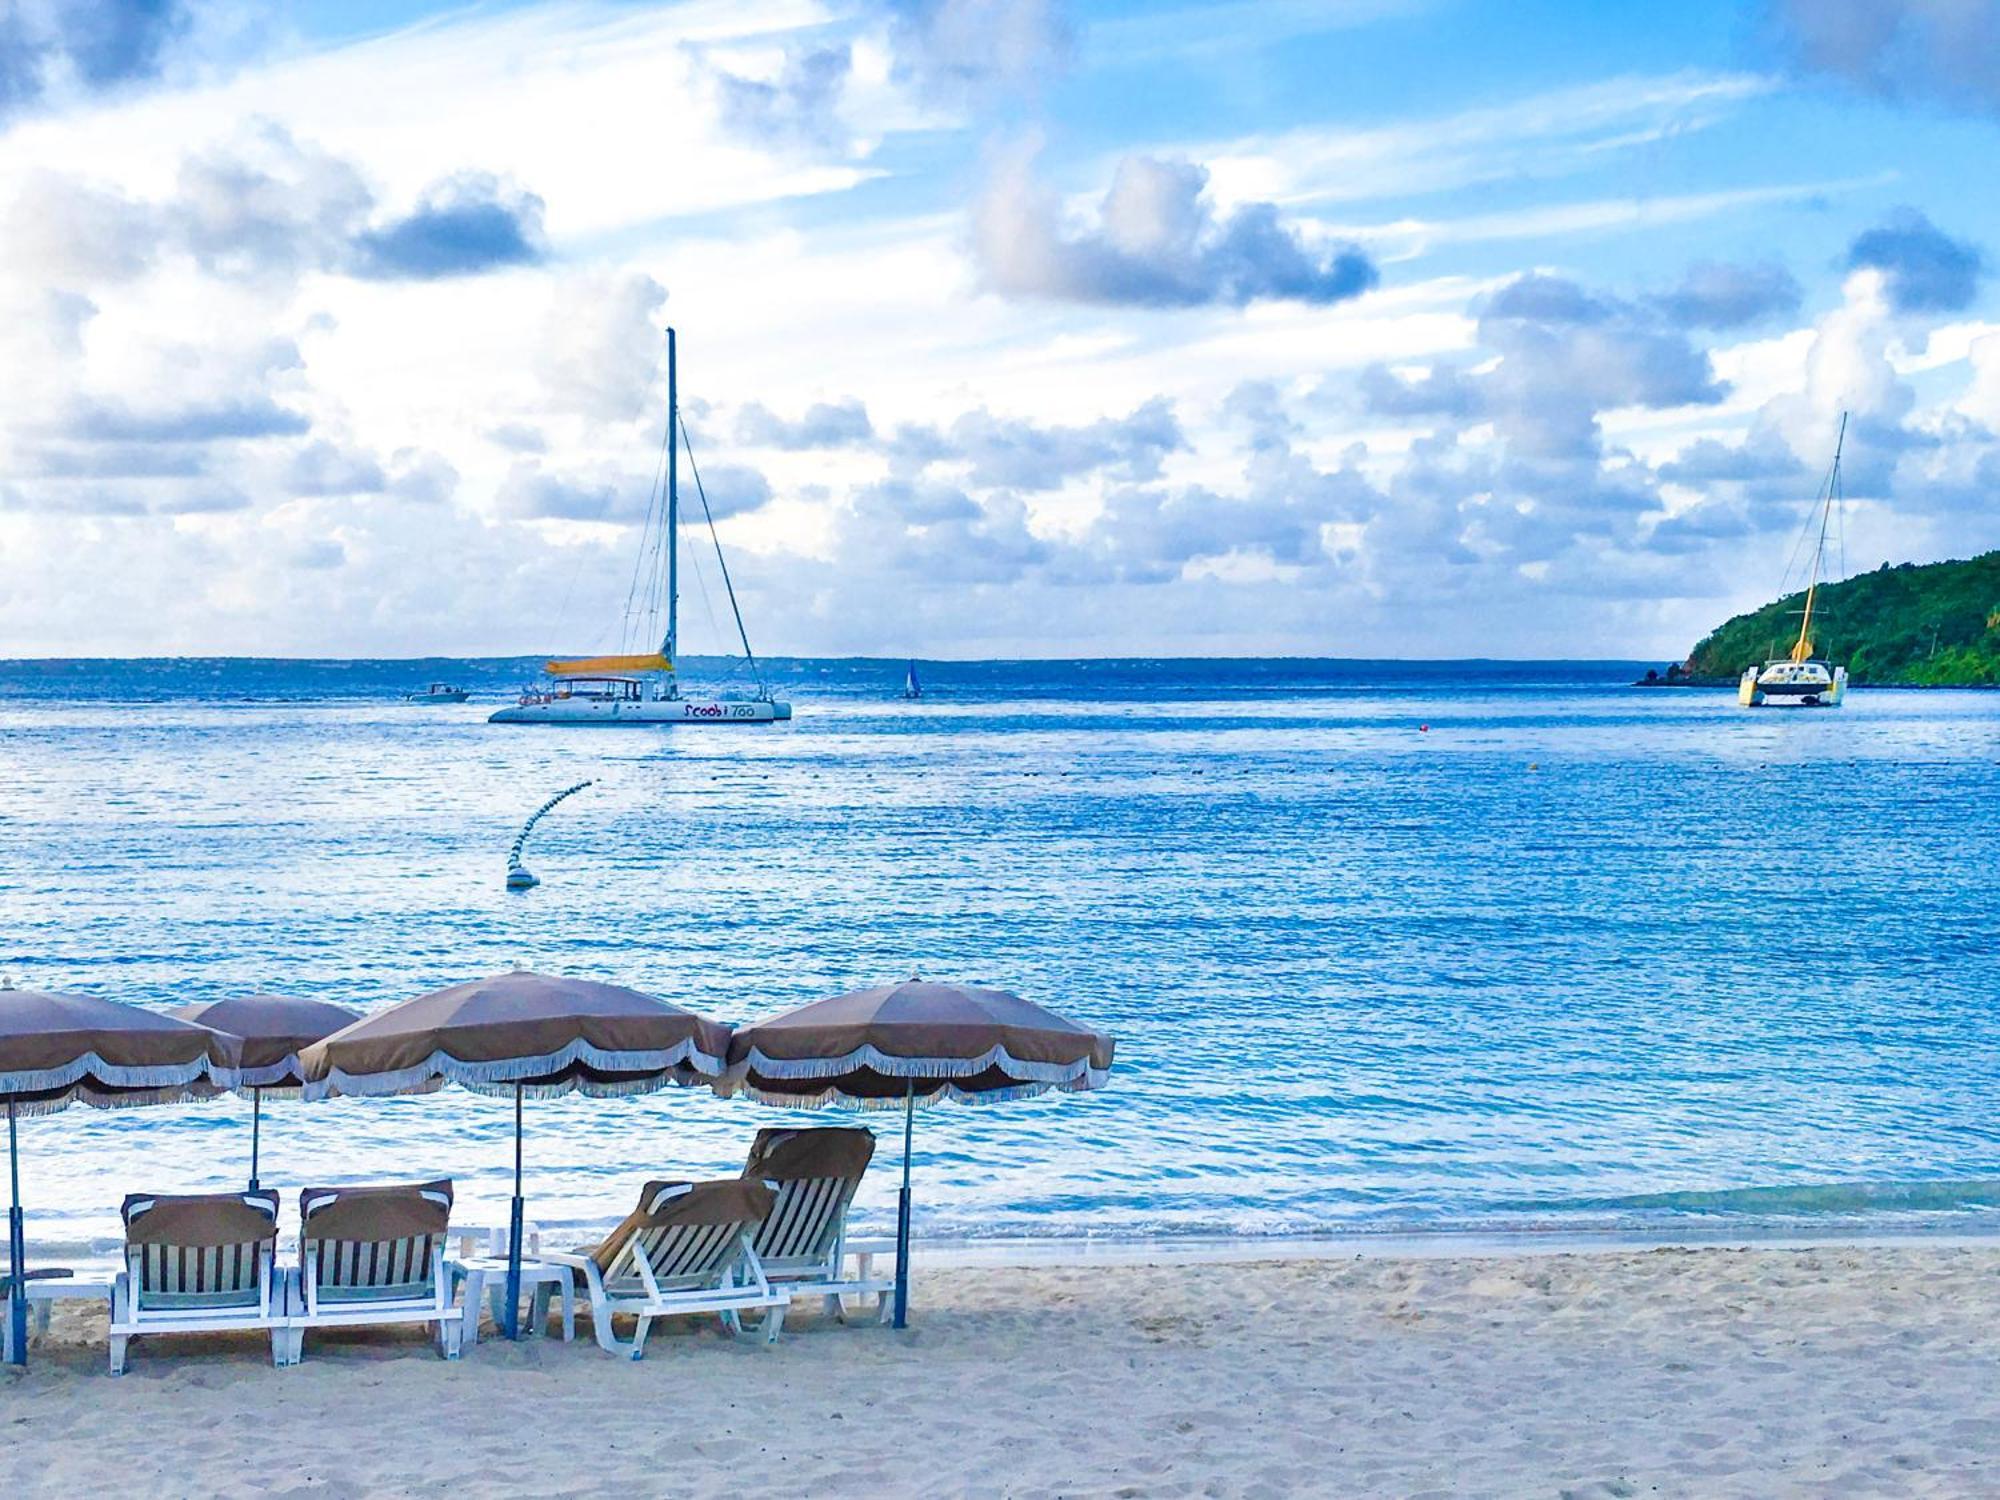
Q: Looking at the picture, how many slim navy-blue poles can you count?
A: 4